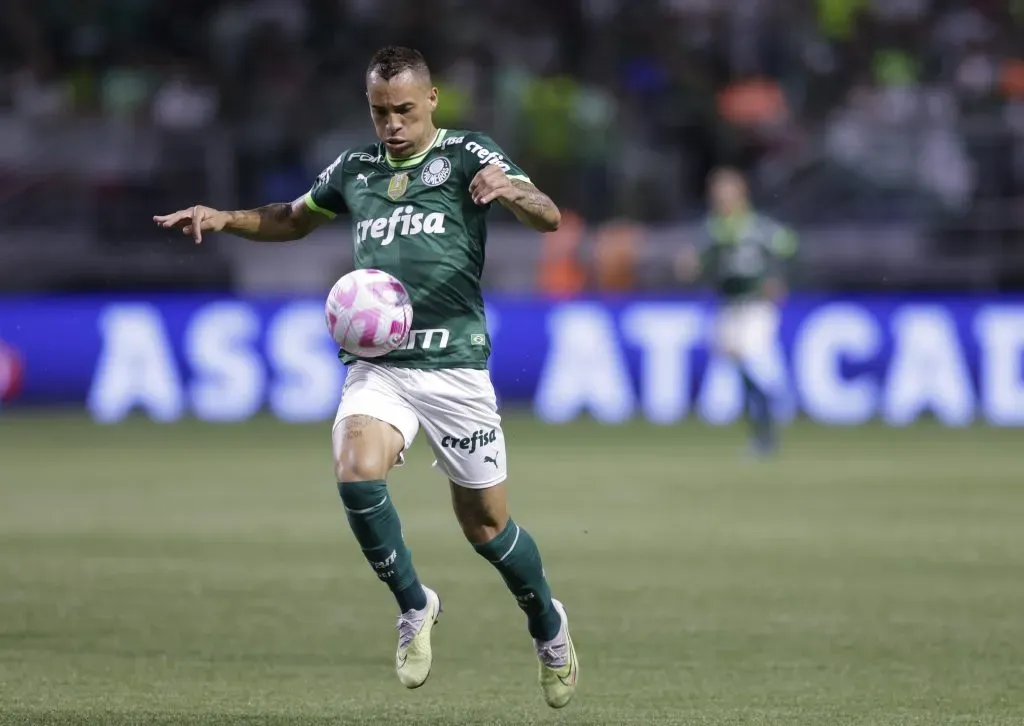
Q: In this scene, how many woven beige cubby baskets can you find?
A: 0